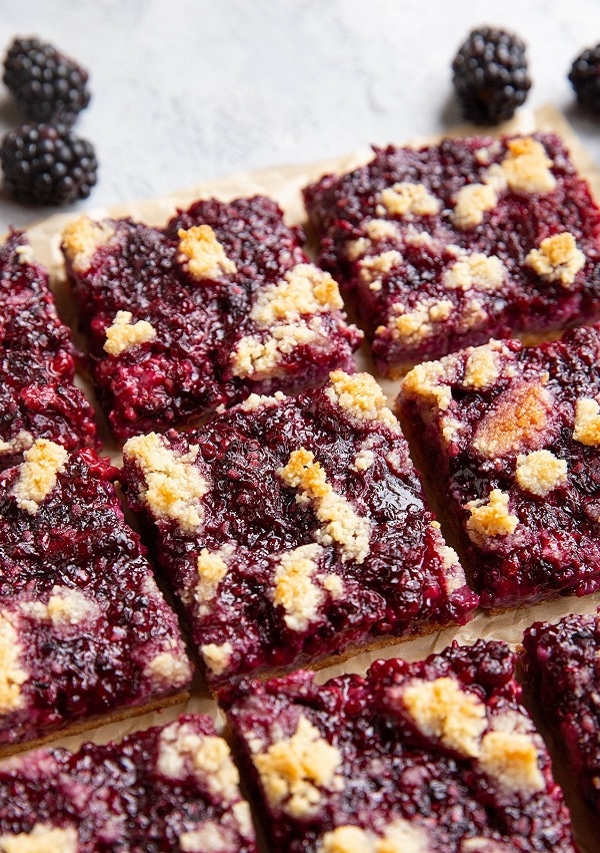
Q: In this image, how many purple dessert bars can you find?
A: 9